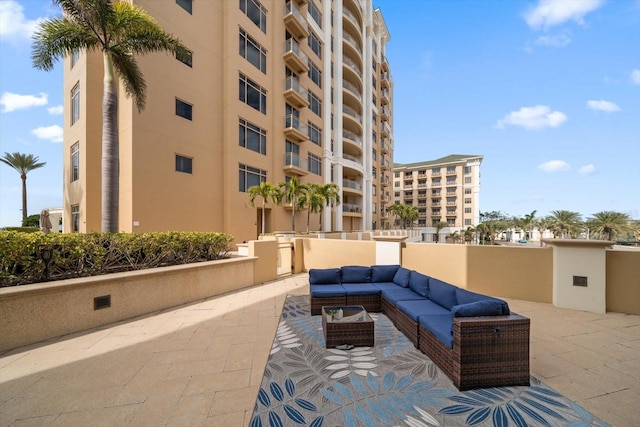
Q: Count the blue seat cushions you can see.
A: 6